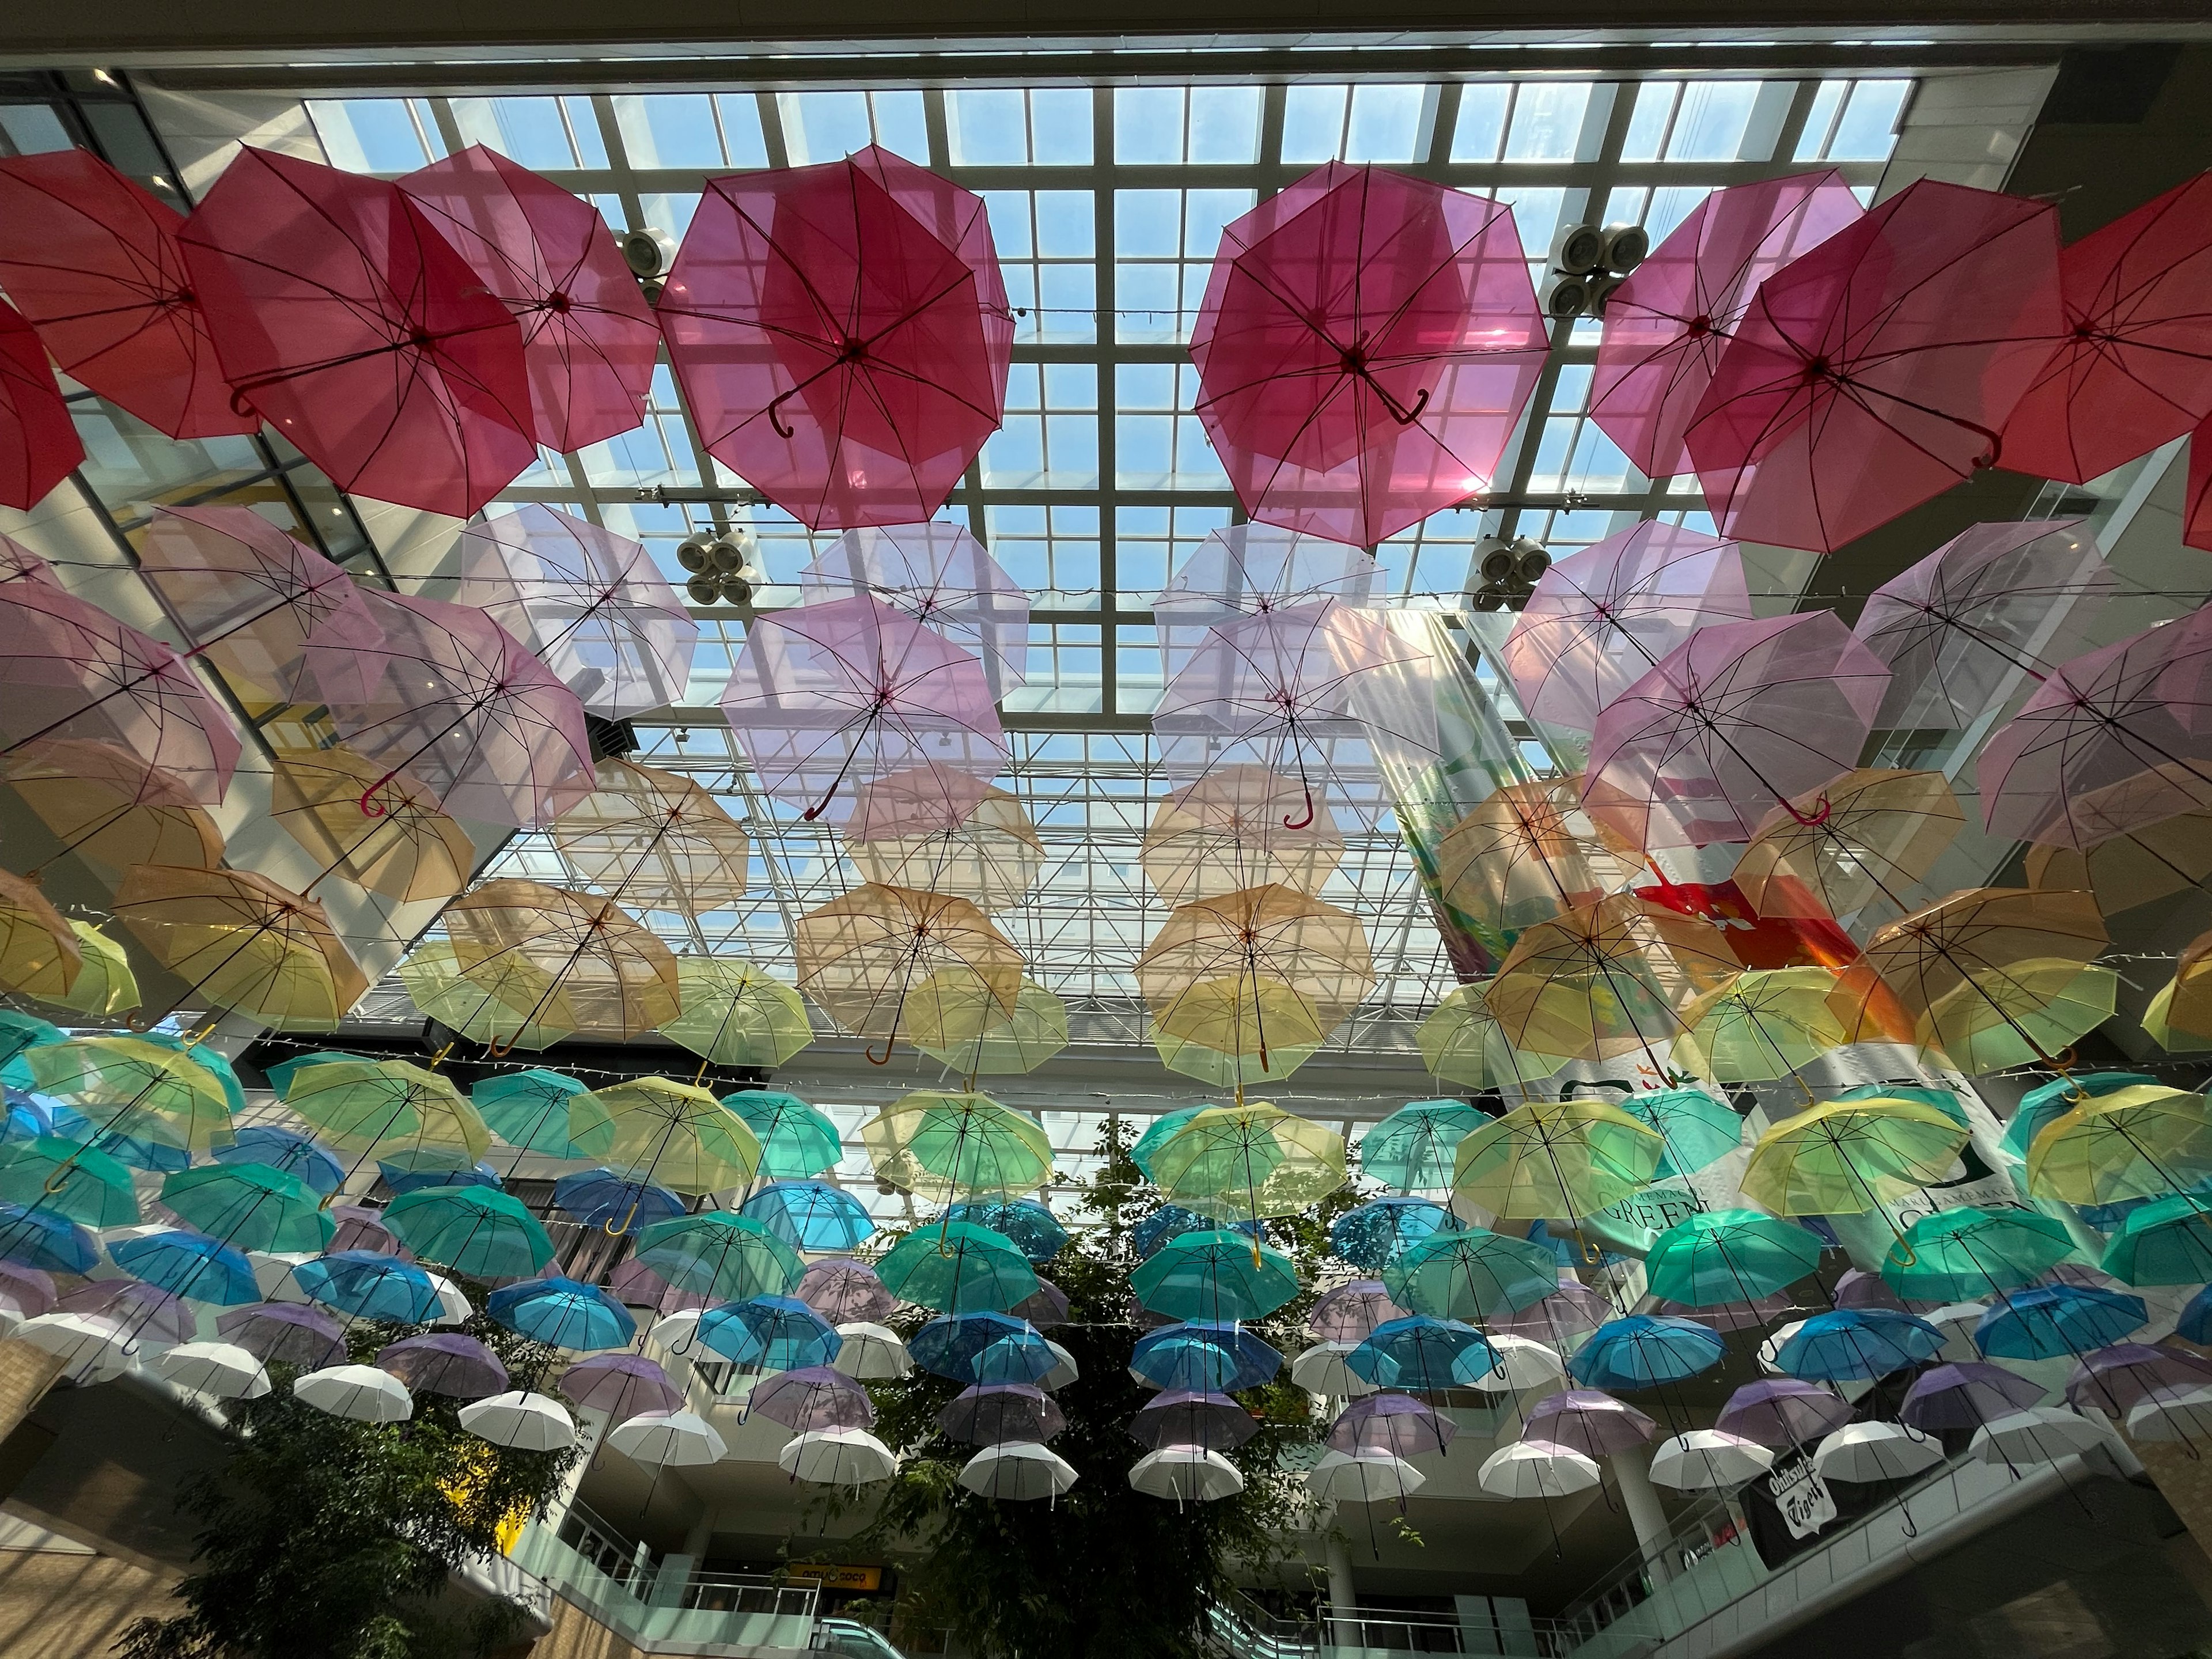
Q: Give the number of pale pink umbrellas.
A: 14